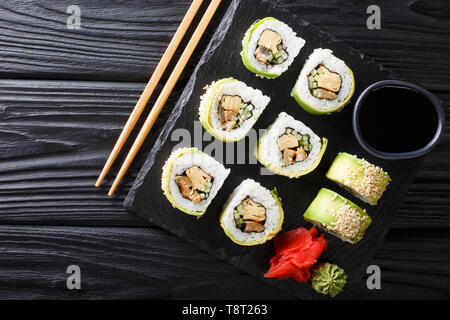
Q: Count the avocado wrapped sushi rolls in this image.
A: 8